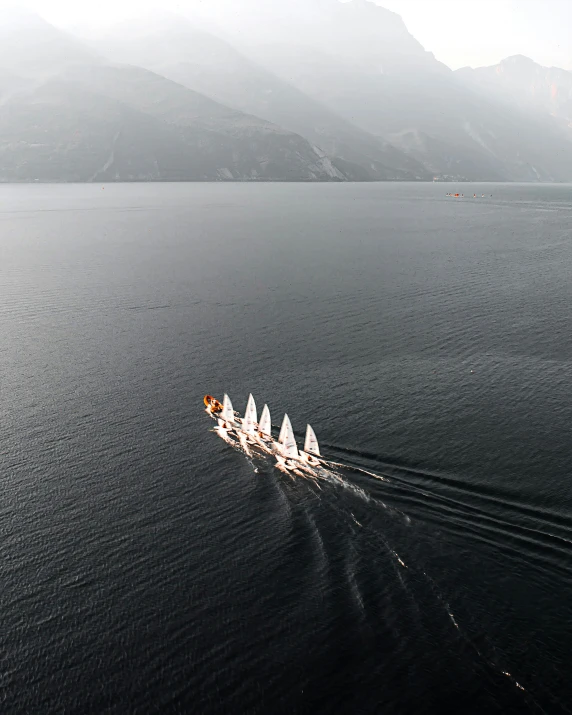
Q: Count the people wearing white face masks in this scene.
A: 0